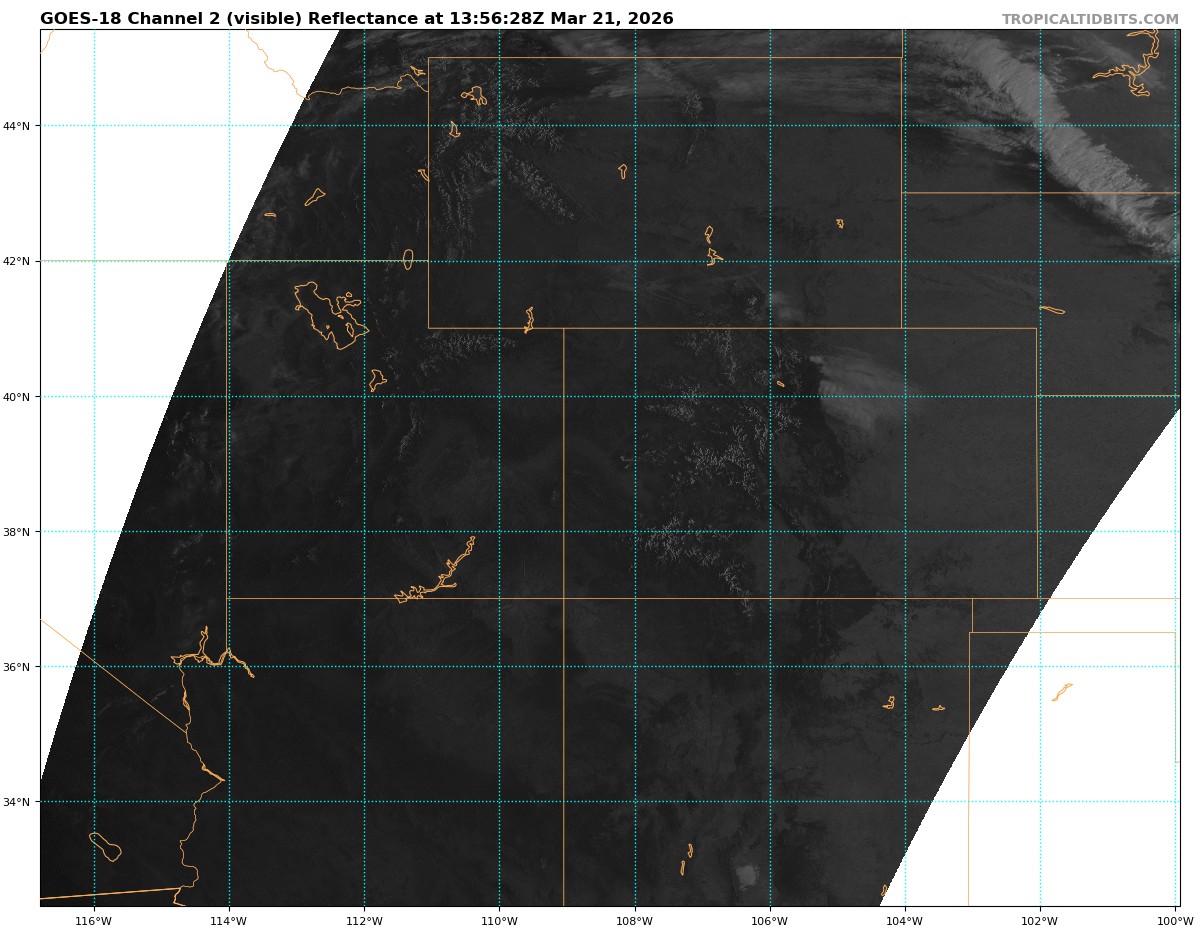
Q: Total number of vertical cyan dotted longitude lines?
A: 9